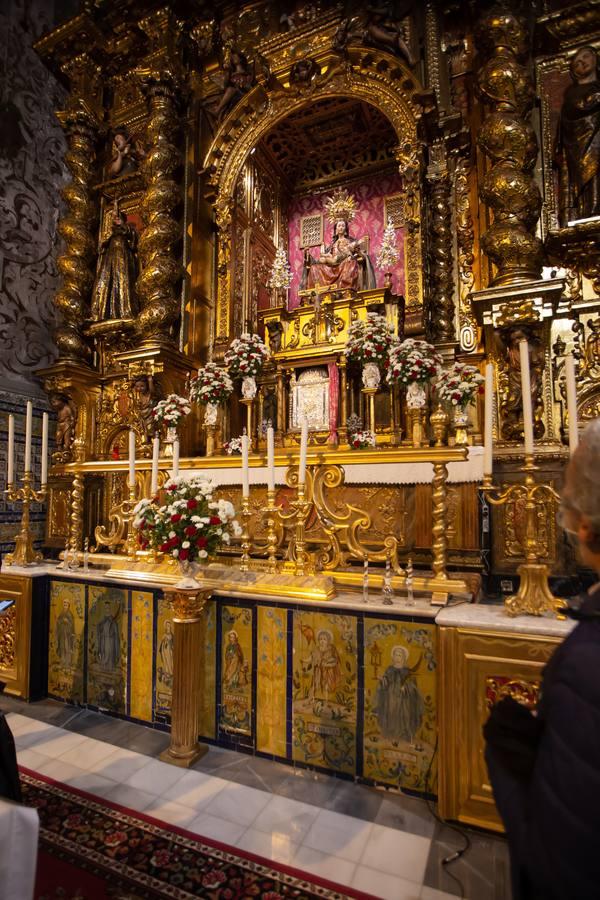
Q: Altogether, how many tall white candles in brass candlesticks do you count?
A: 12